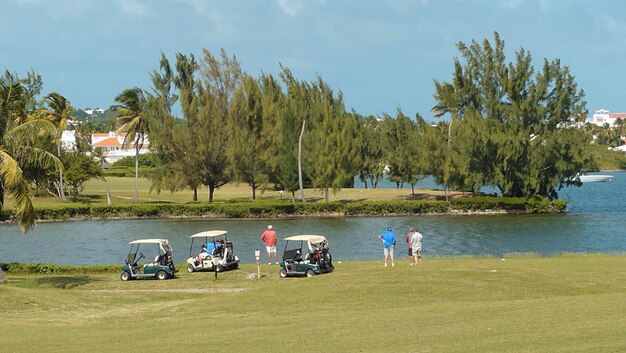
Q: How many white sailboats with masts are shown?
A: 0